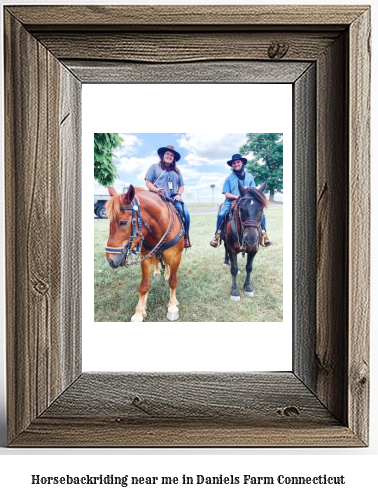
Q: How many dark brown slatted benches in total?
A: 0